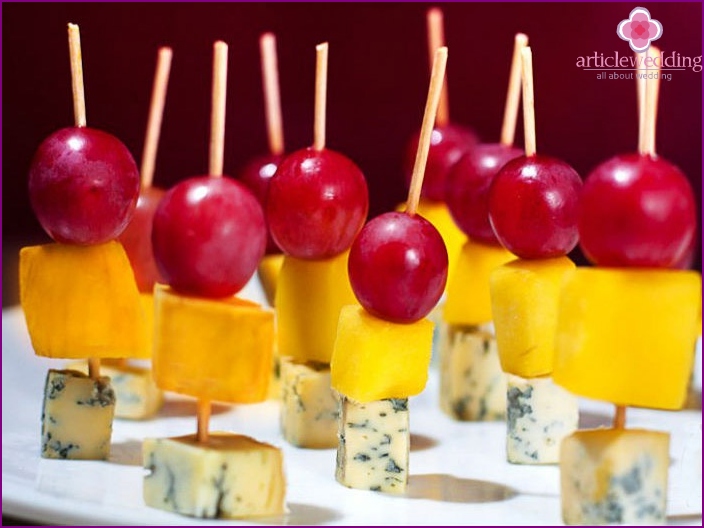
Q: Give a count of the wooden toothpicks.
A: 11